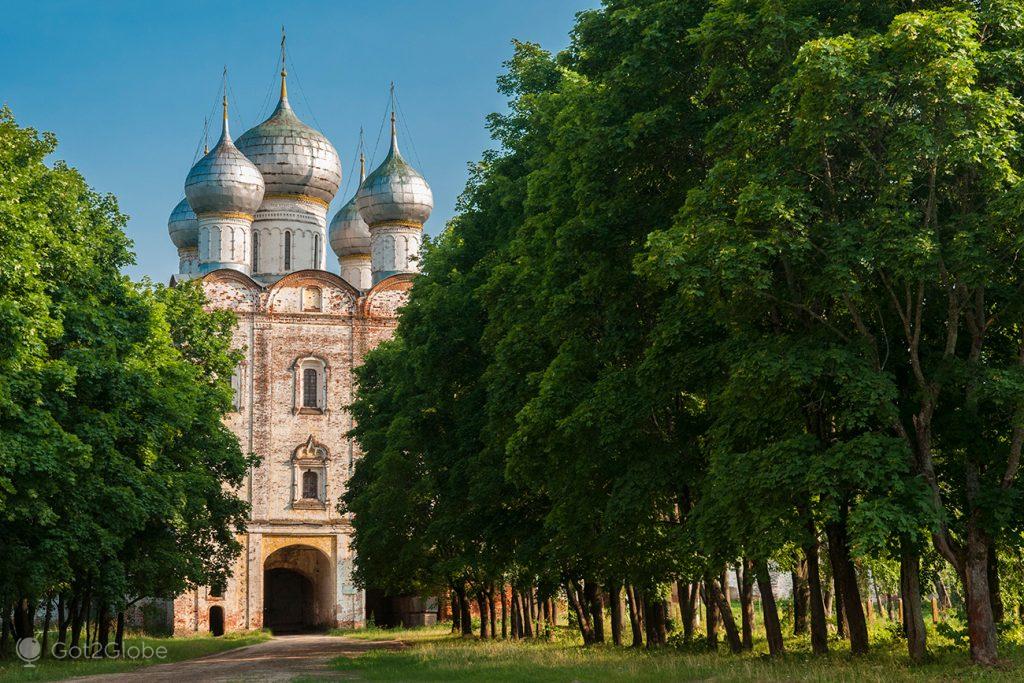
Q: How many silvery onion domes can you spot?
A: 5